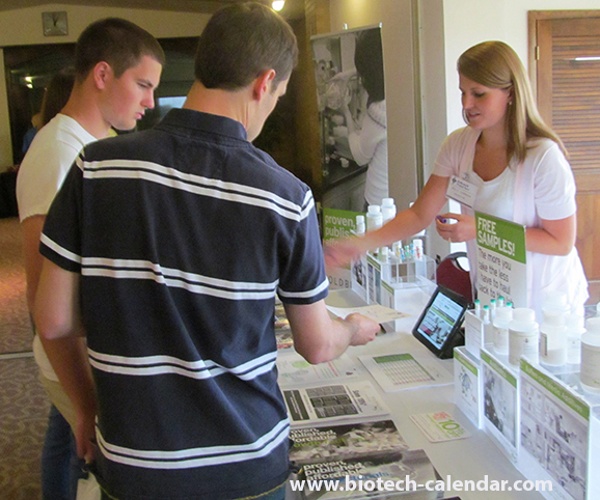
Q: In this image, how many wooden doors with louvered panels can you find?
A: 1